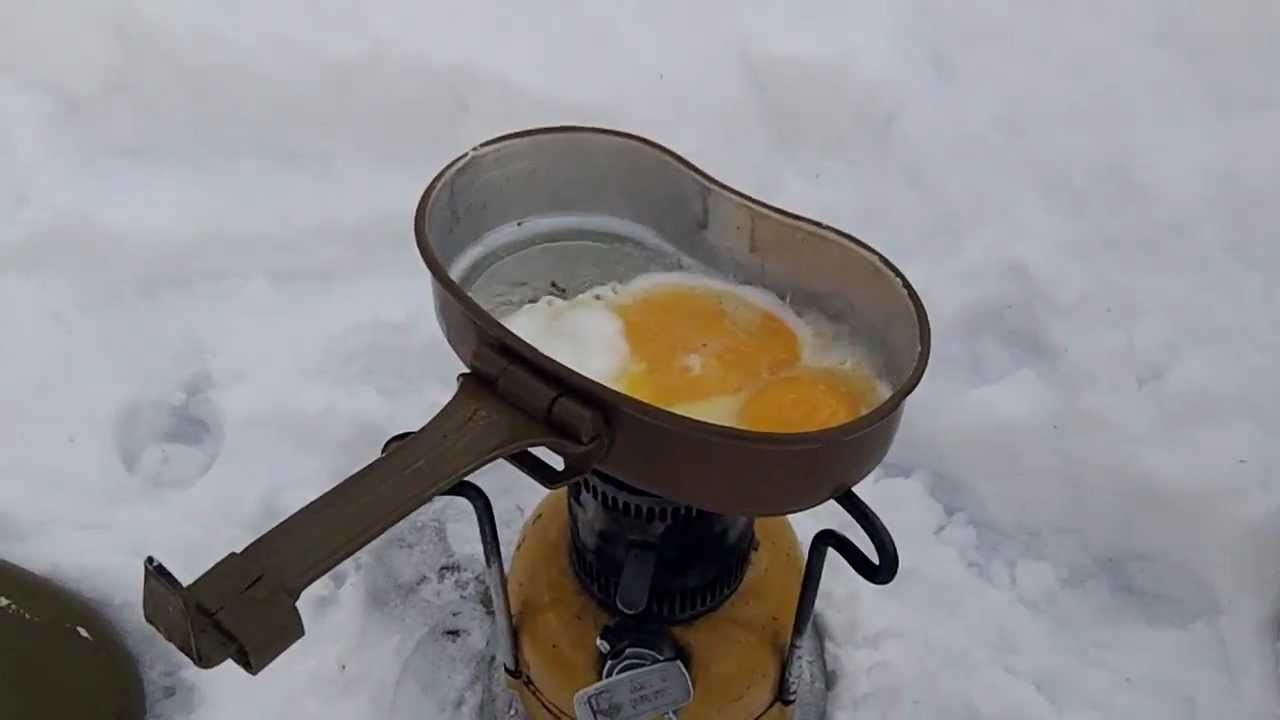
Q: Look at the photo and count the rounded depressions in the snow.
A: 1